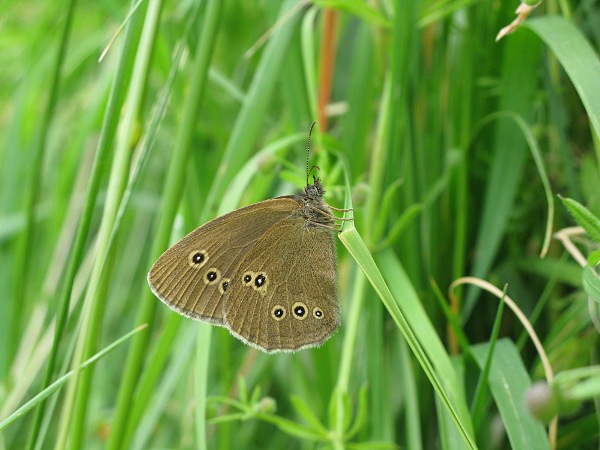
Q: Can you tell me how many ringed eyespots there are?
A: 8